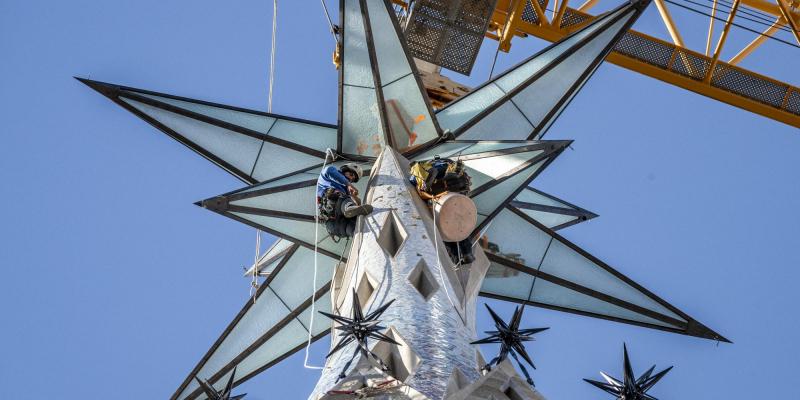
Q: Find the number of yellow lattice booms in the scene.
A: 1